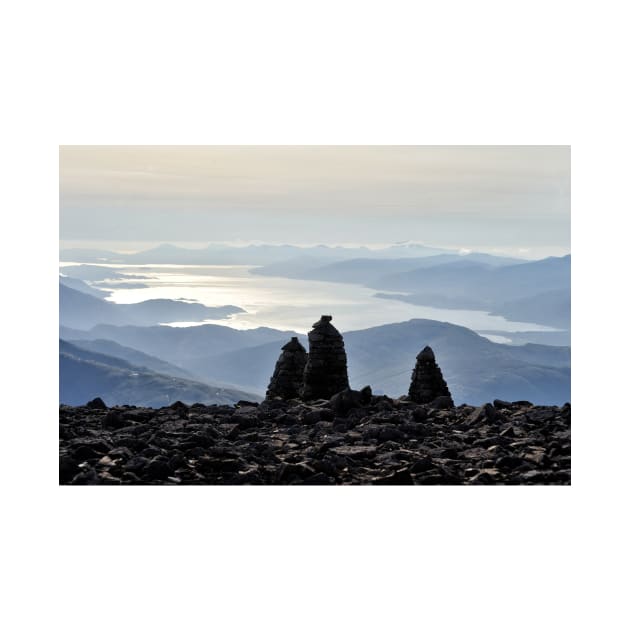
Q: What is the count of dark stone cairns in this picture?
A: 3